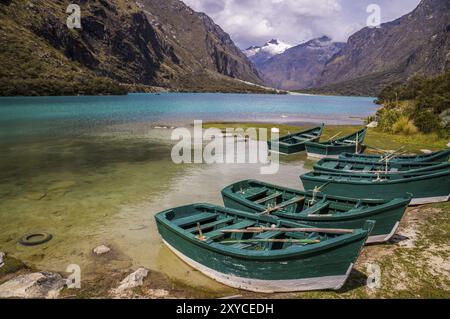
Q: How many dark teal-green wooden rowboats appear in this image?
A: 7